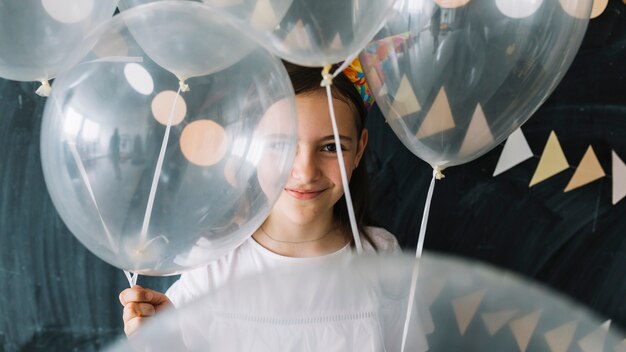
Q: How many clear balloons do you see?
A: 6